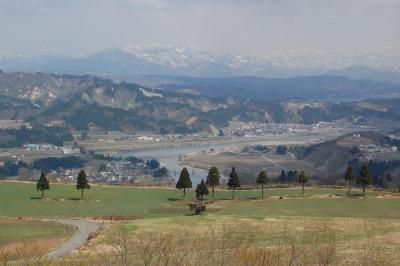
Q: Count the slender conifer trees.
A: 10